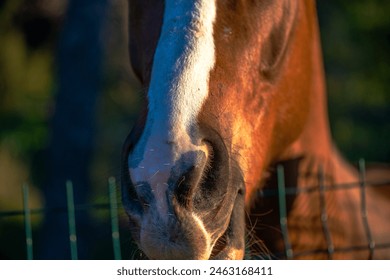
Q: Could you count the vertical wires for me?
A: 6